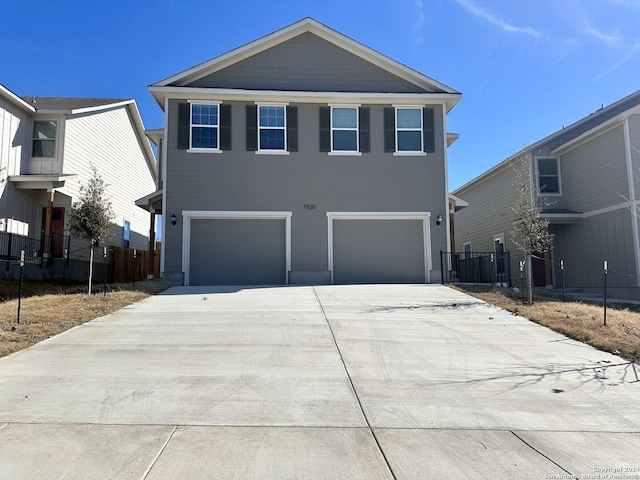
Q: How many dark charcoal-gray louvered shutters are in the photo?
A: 8